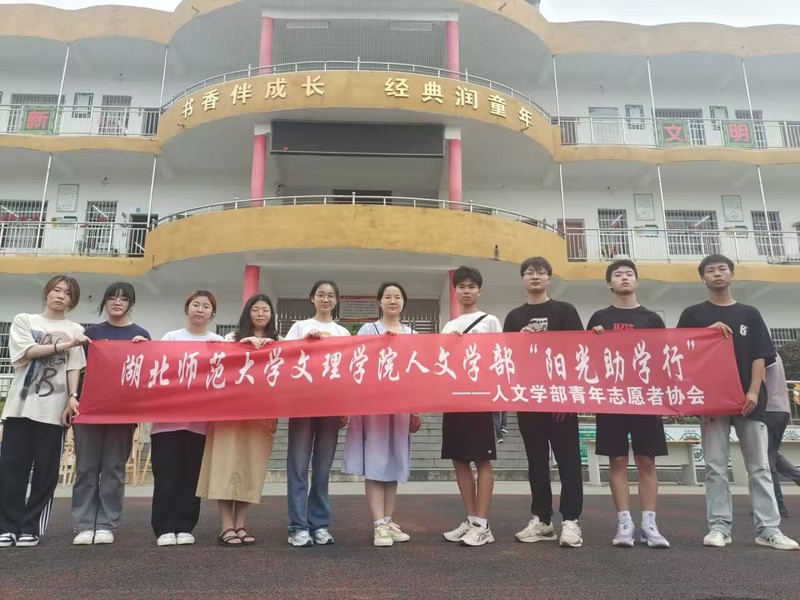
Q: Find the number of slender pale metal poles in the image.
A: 10